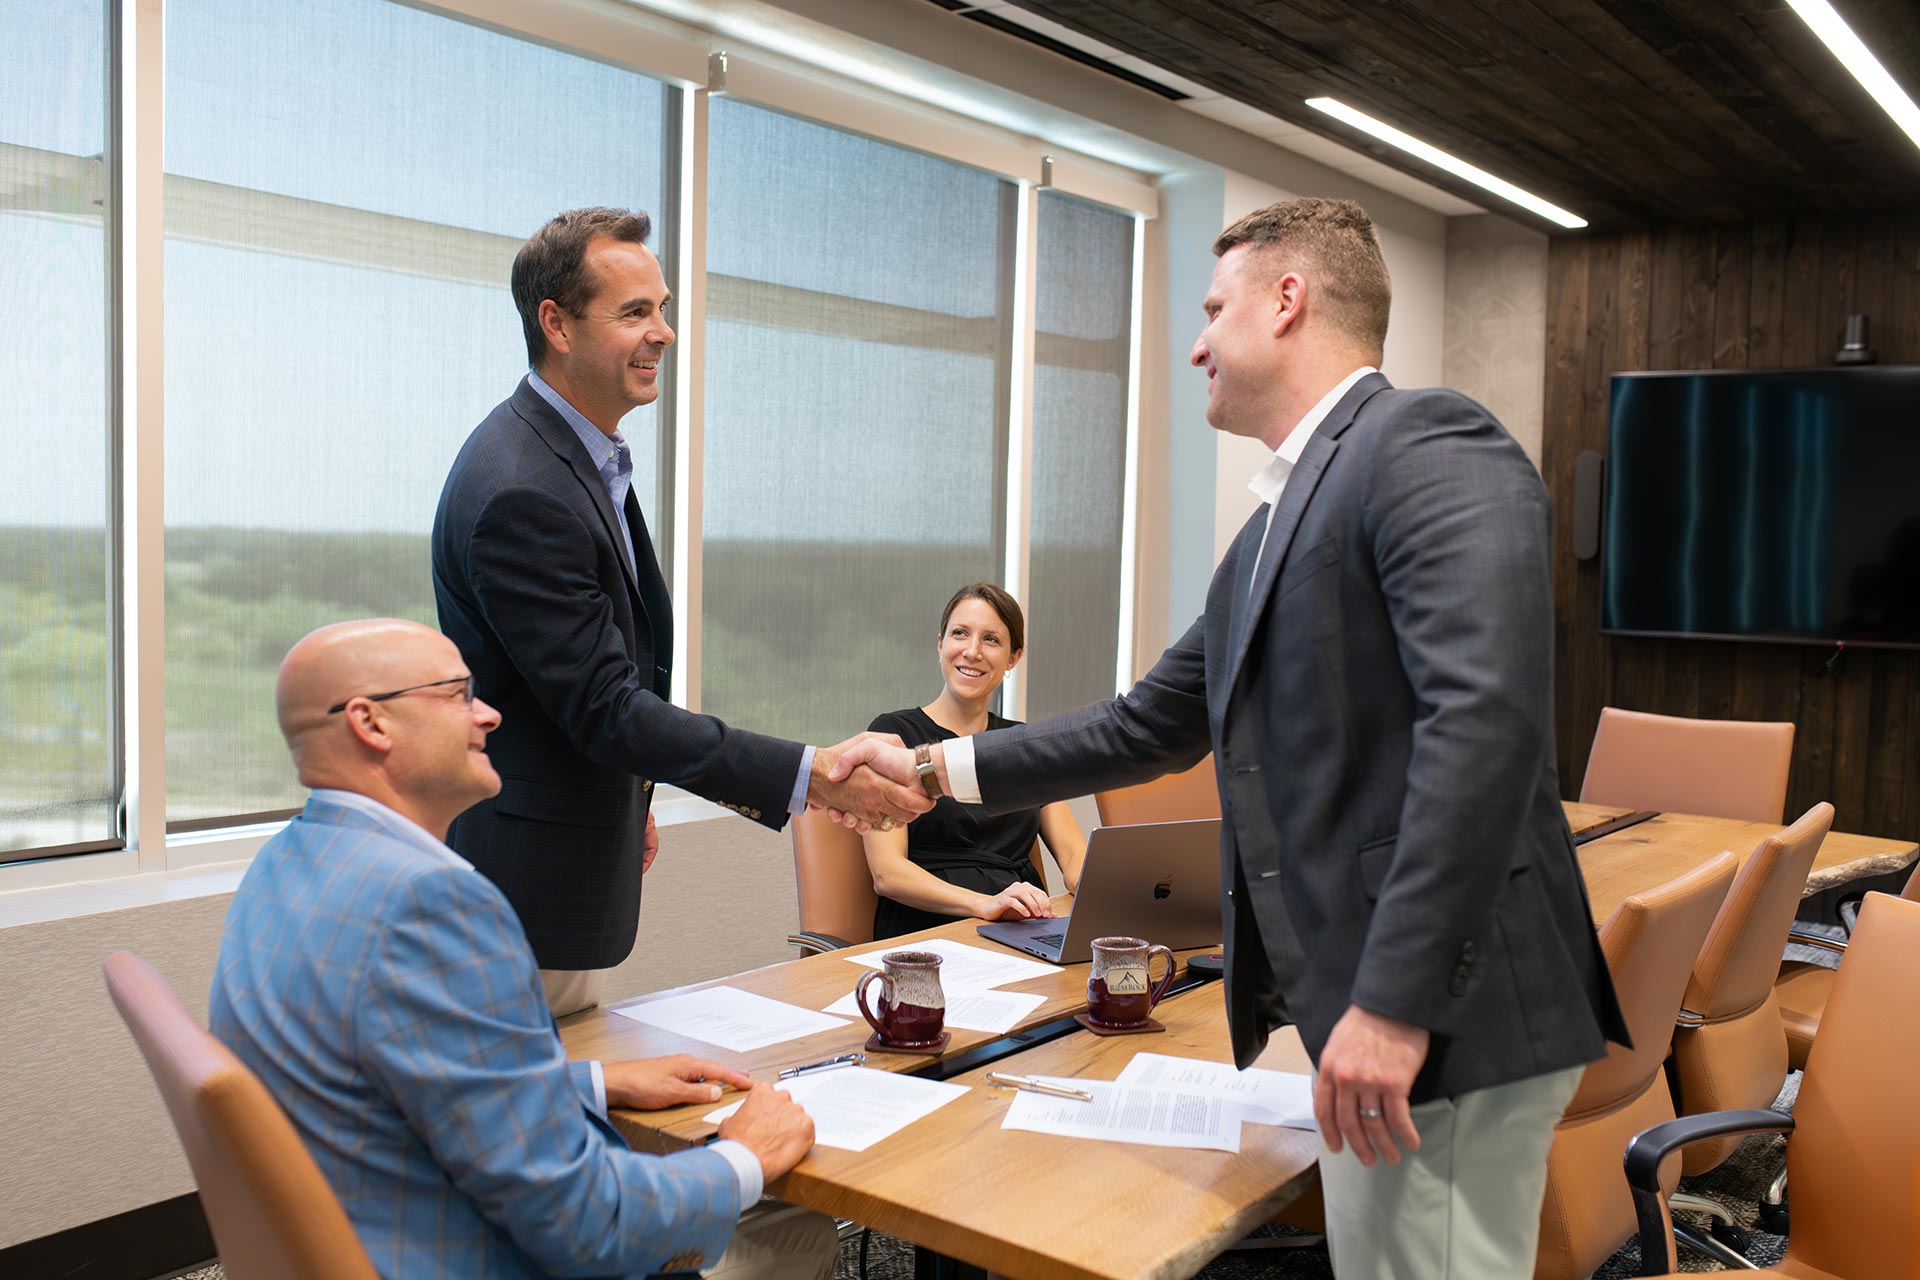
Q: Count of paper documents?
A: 6